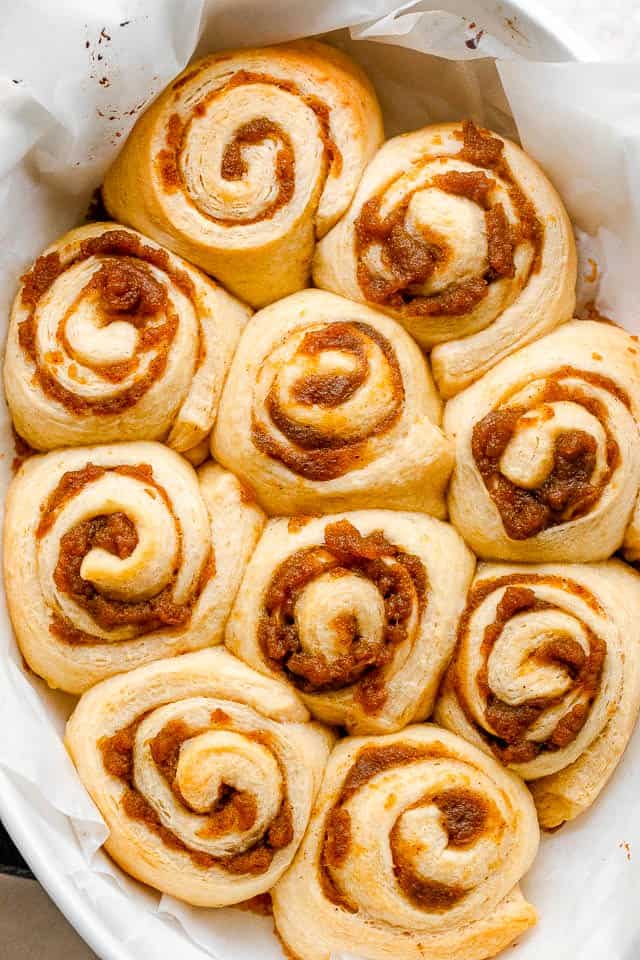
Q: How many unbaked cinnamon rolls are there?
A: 0